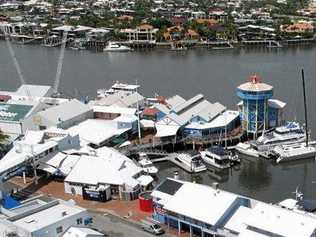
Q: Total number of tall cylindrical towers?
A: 1